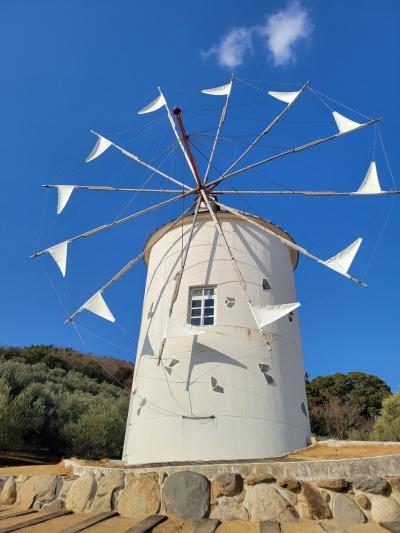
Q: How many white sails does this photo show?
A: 12